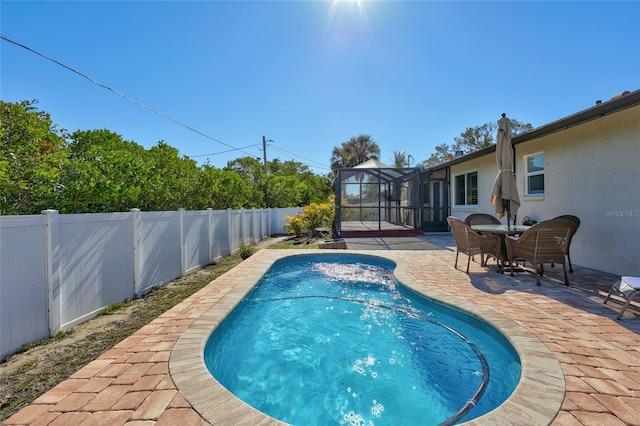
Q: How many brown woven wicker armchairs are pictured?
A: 4